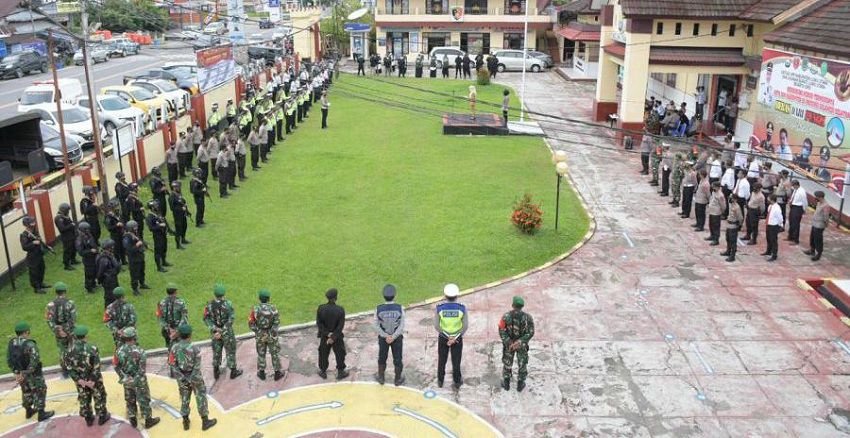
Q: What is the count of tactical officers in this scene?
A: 13